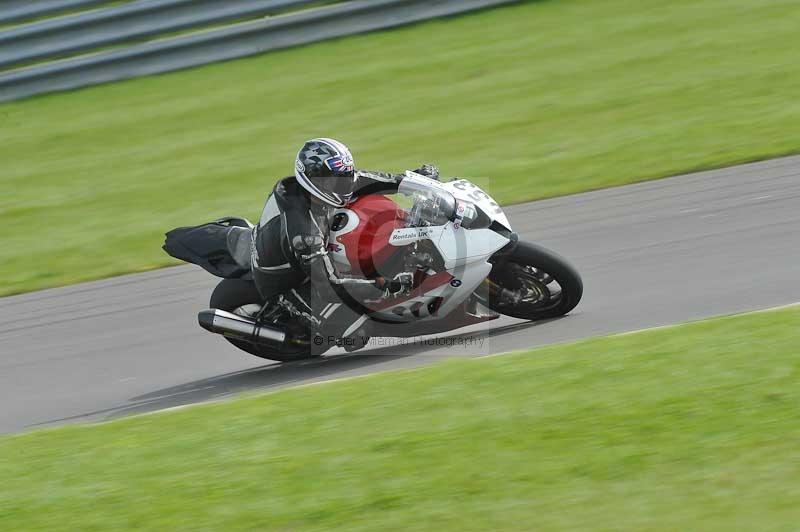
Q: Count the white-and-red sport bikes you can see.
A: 1